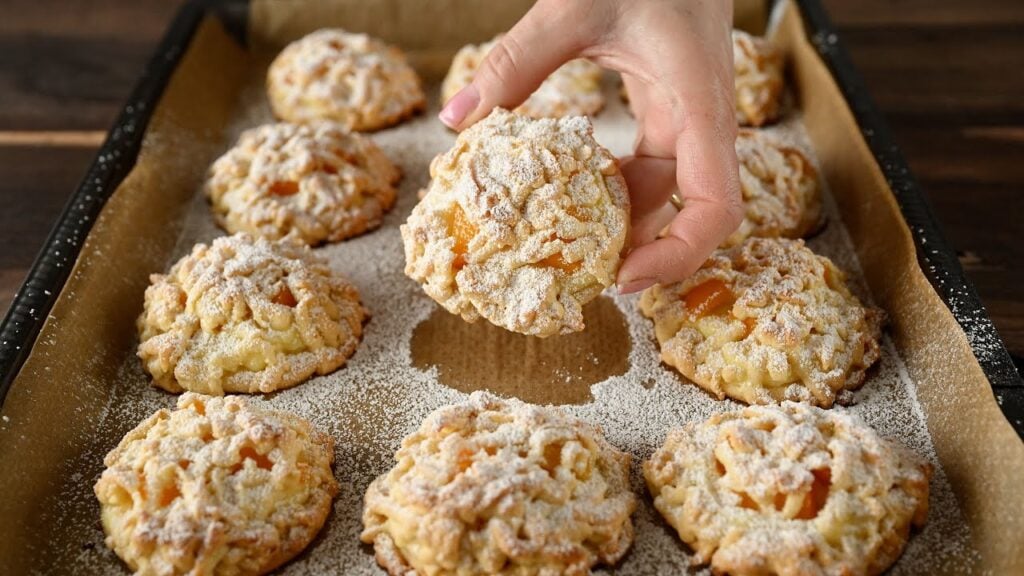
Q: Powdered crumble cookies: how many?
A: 11